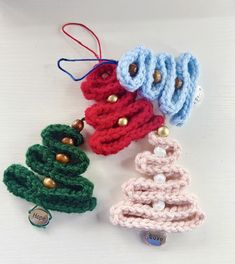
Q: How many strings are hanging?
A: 2